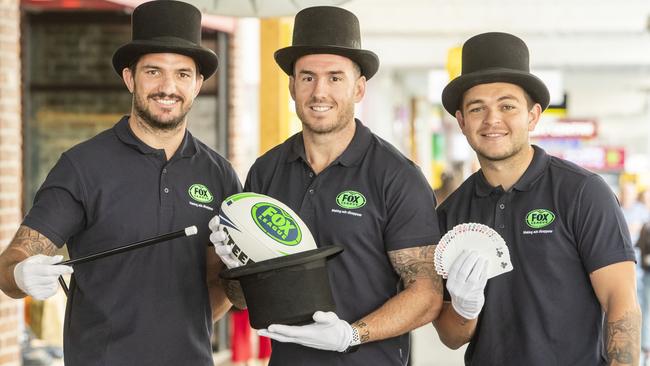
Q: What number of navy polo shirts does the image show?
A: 3